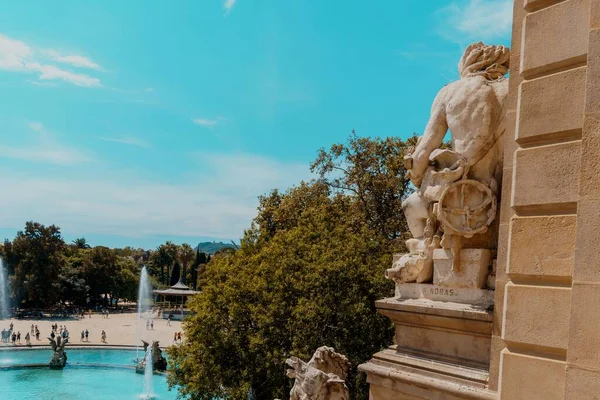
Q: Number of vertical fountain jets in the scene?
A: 3